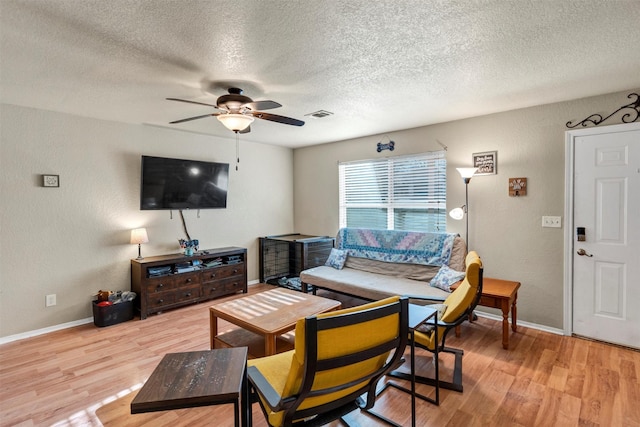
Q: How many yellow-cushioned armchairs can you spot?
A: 2